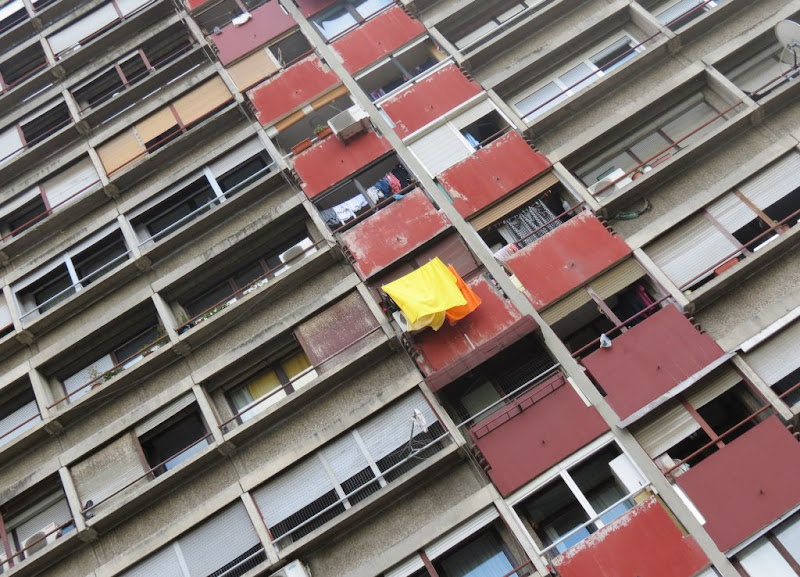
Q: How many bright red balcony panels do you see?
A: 9